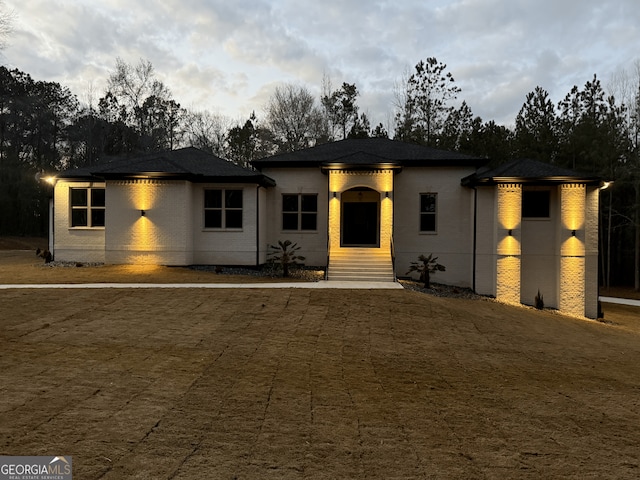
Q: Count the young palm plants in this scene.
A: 2